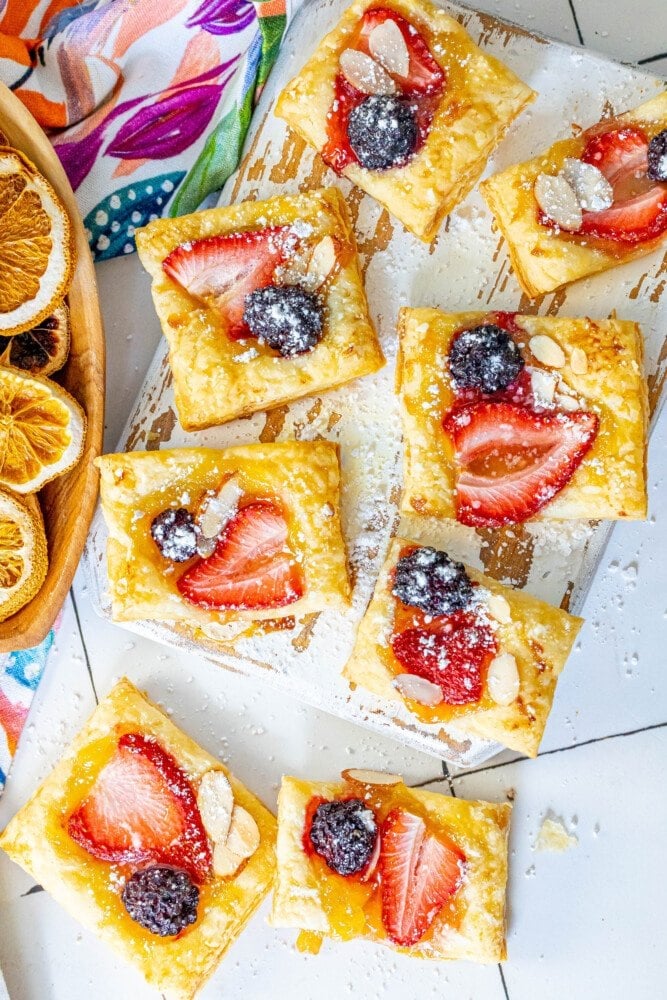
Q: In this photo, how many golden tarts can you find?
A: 8